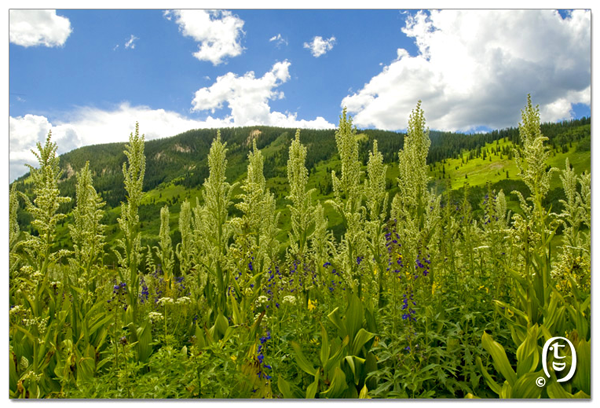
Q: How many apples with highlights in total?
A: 0